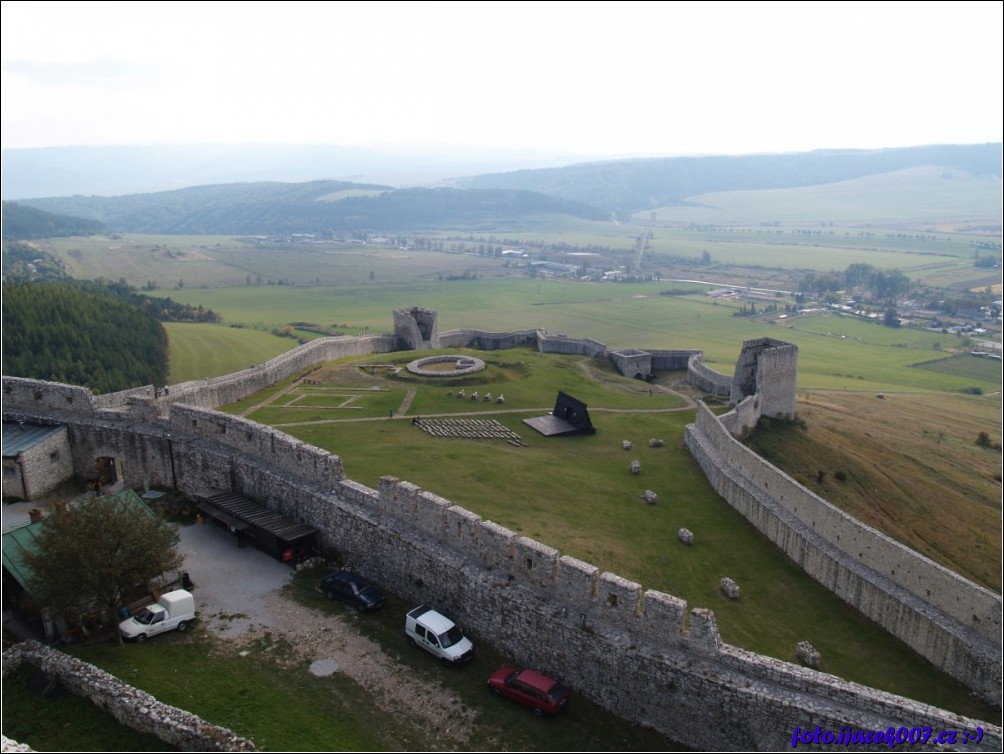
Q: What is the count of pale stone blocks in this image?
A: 7